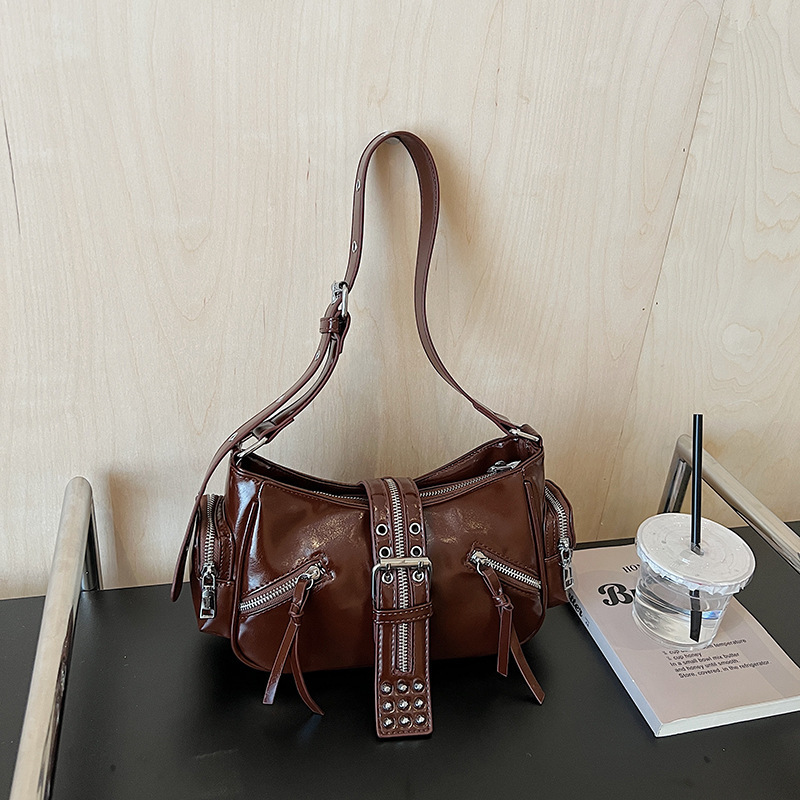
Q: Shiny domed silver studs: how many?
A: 9